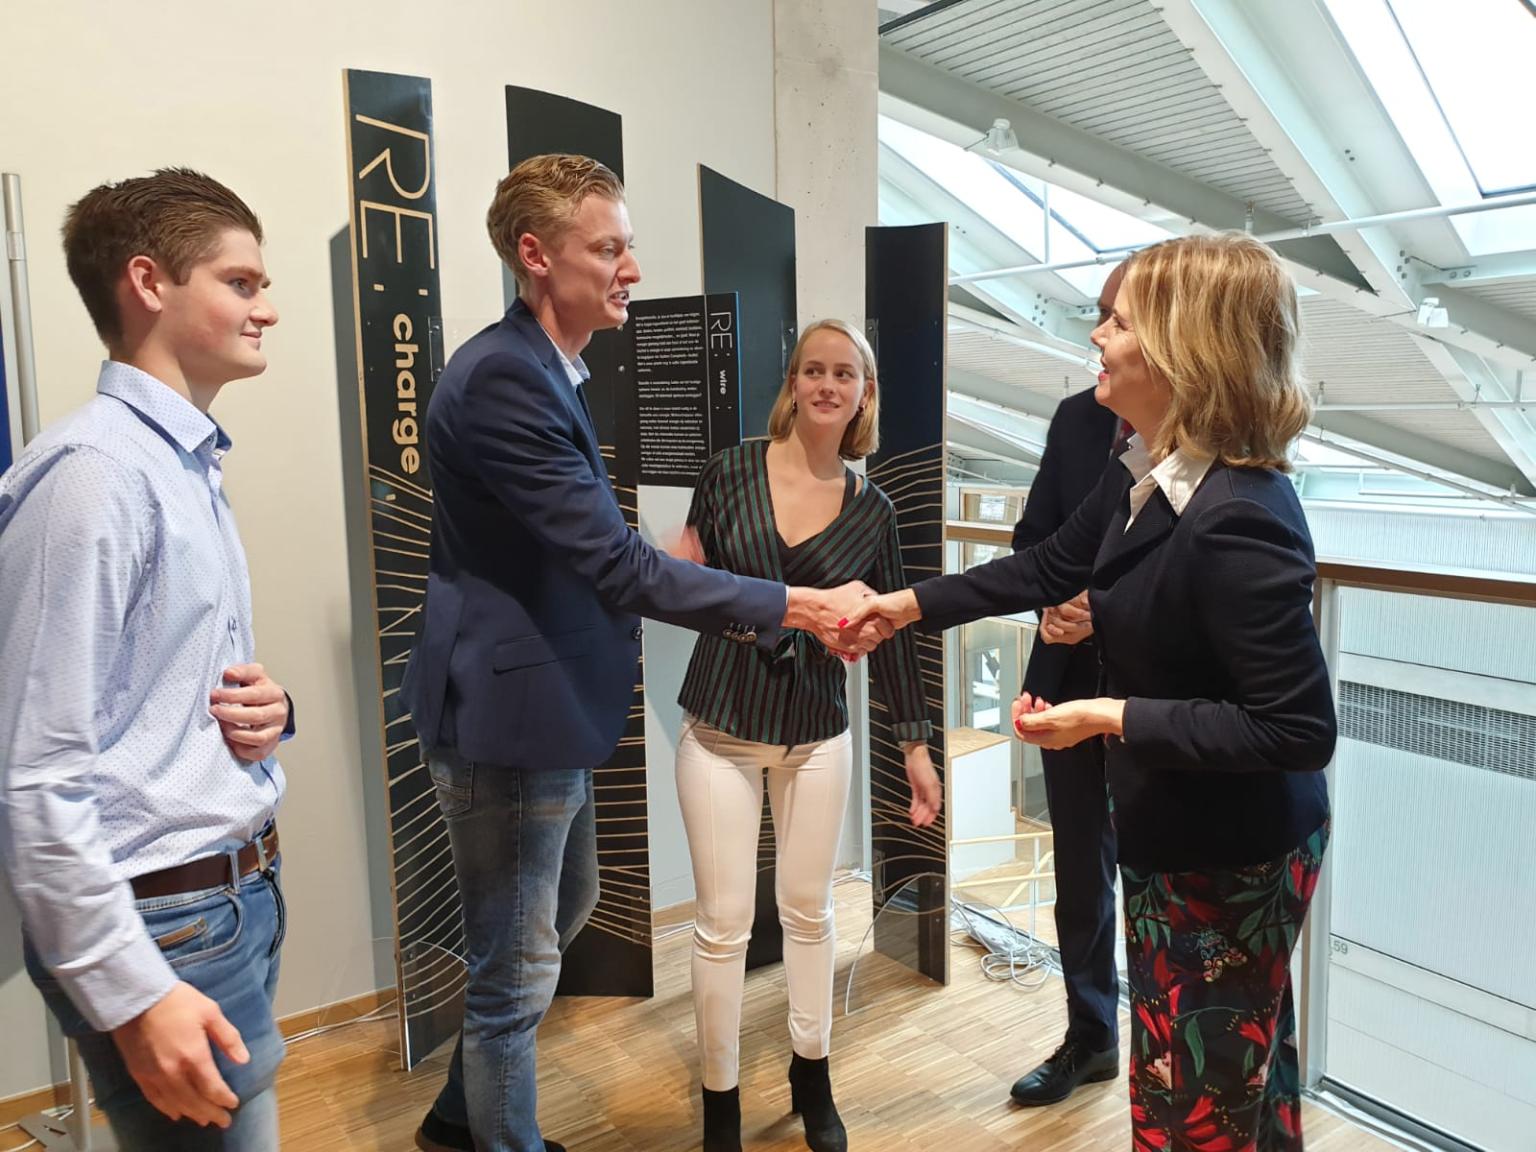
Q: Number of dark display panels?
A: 5